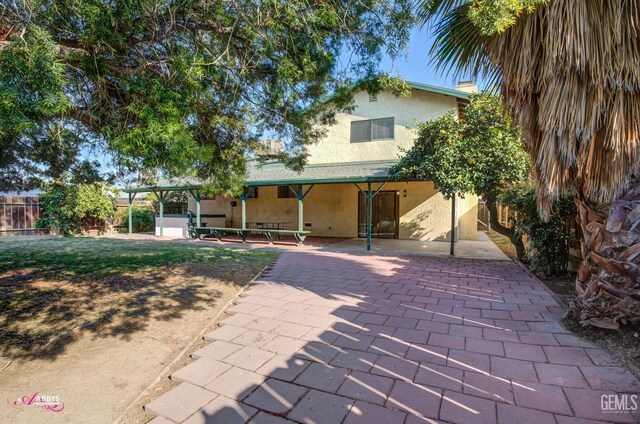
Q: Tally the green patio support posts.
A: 7